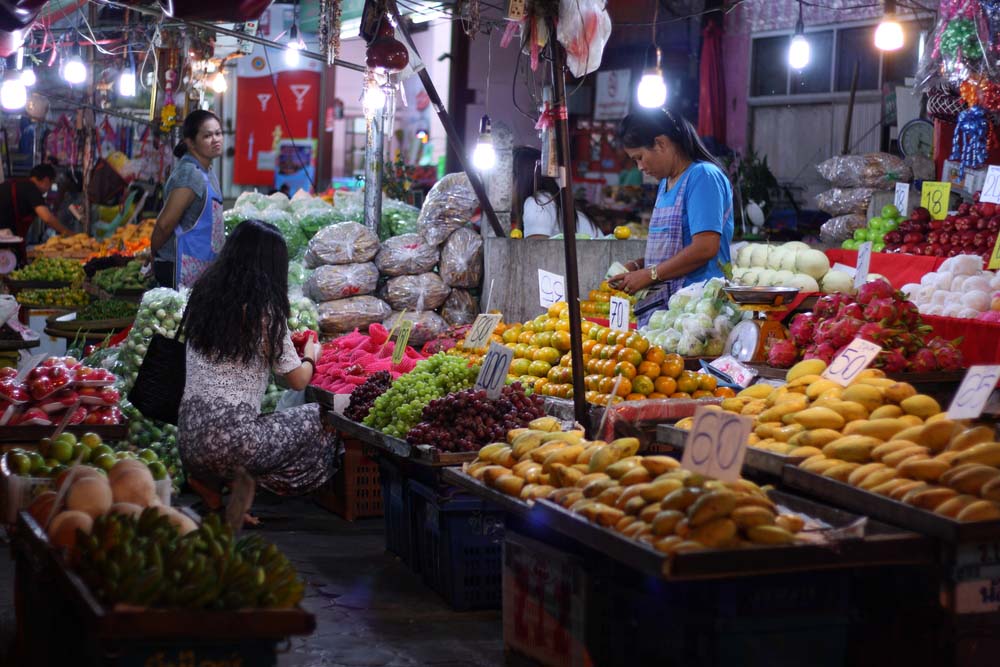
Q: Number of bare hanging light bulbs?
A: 11